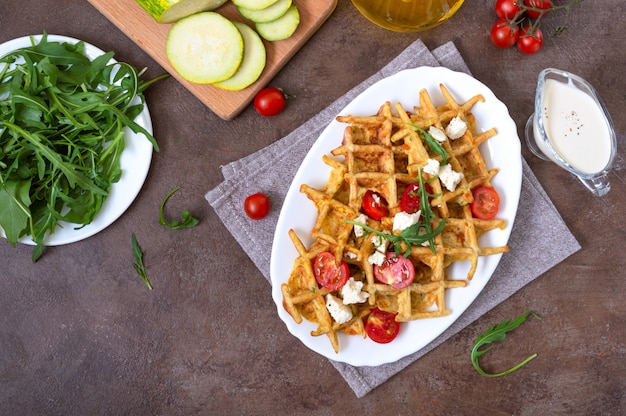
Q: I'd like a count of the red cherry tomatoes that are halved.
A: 6